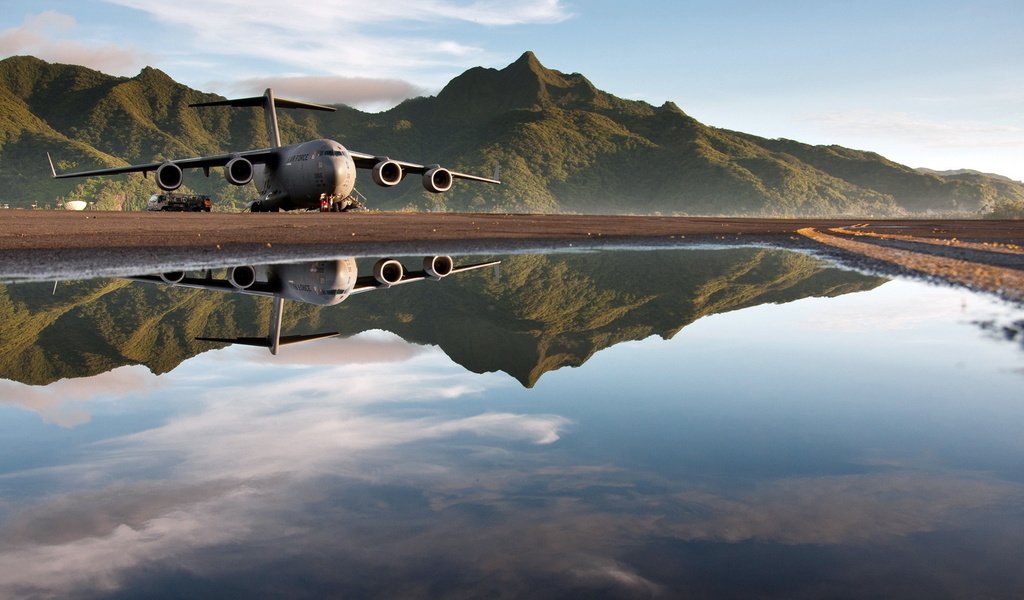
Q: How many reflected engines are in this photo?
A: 4